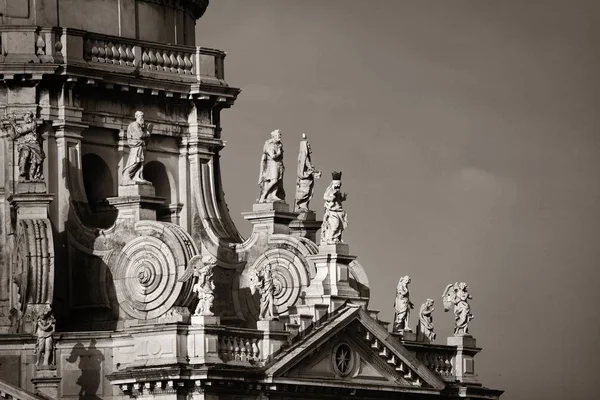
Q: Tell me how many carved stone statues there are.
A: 11